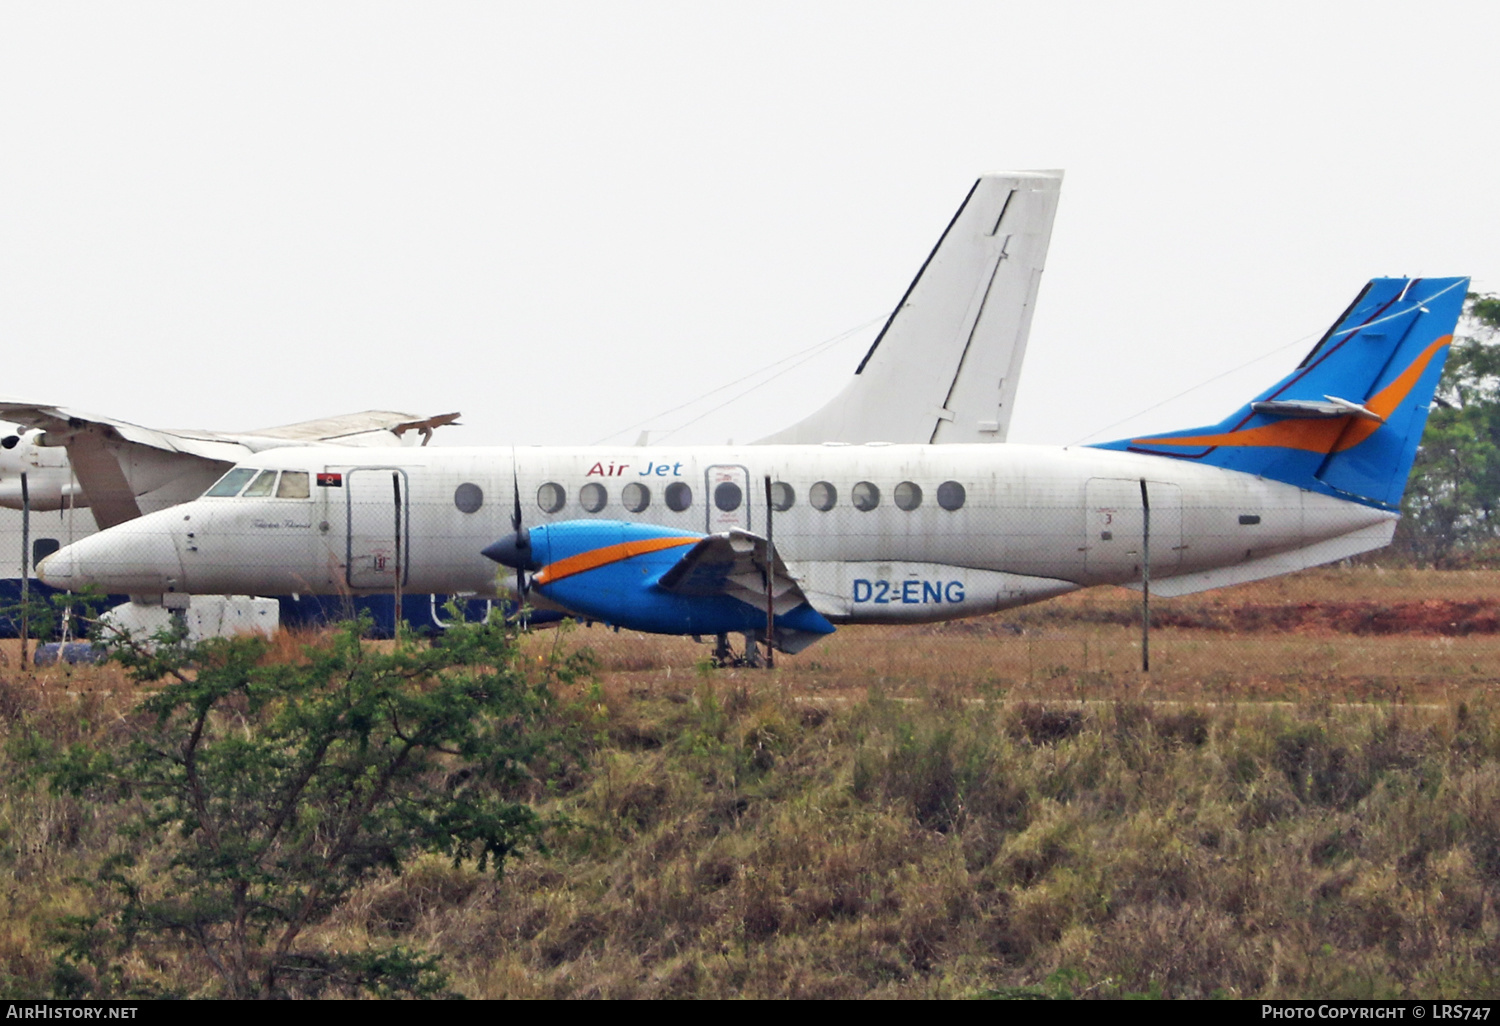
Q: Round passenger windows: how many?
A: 11